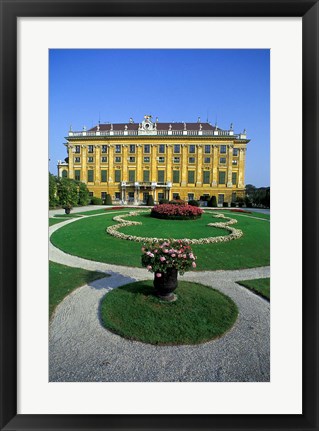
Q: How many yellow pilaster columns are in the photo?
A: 13